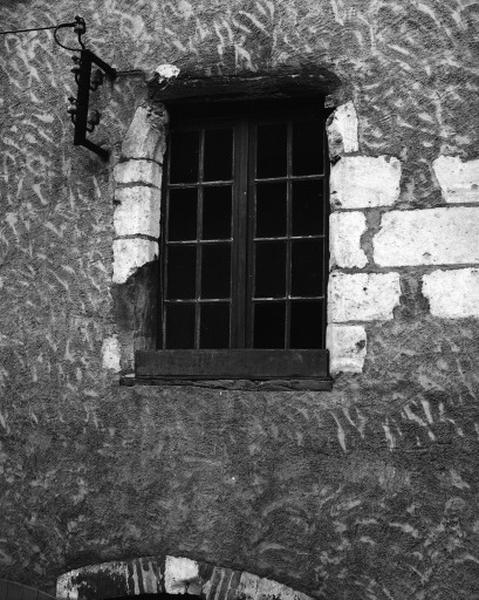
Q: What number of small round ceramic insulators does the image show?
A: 5